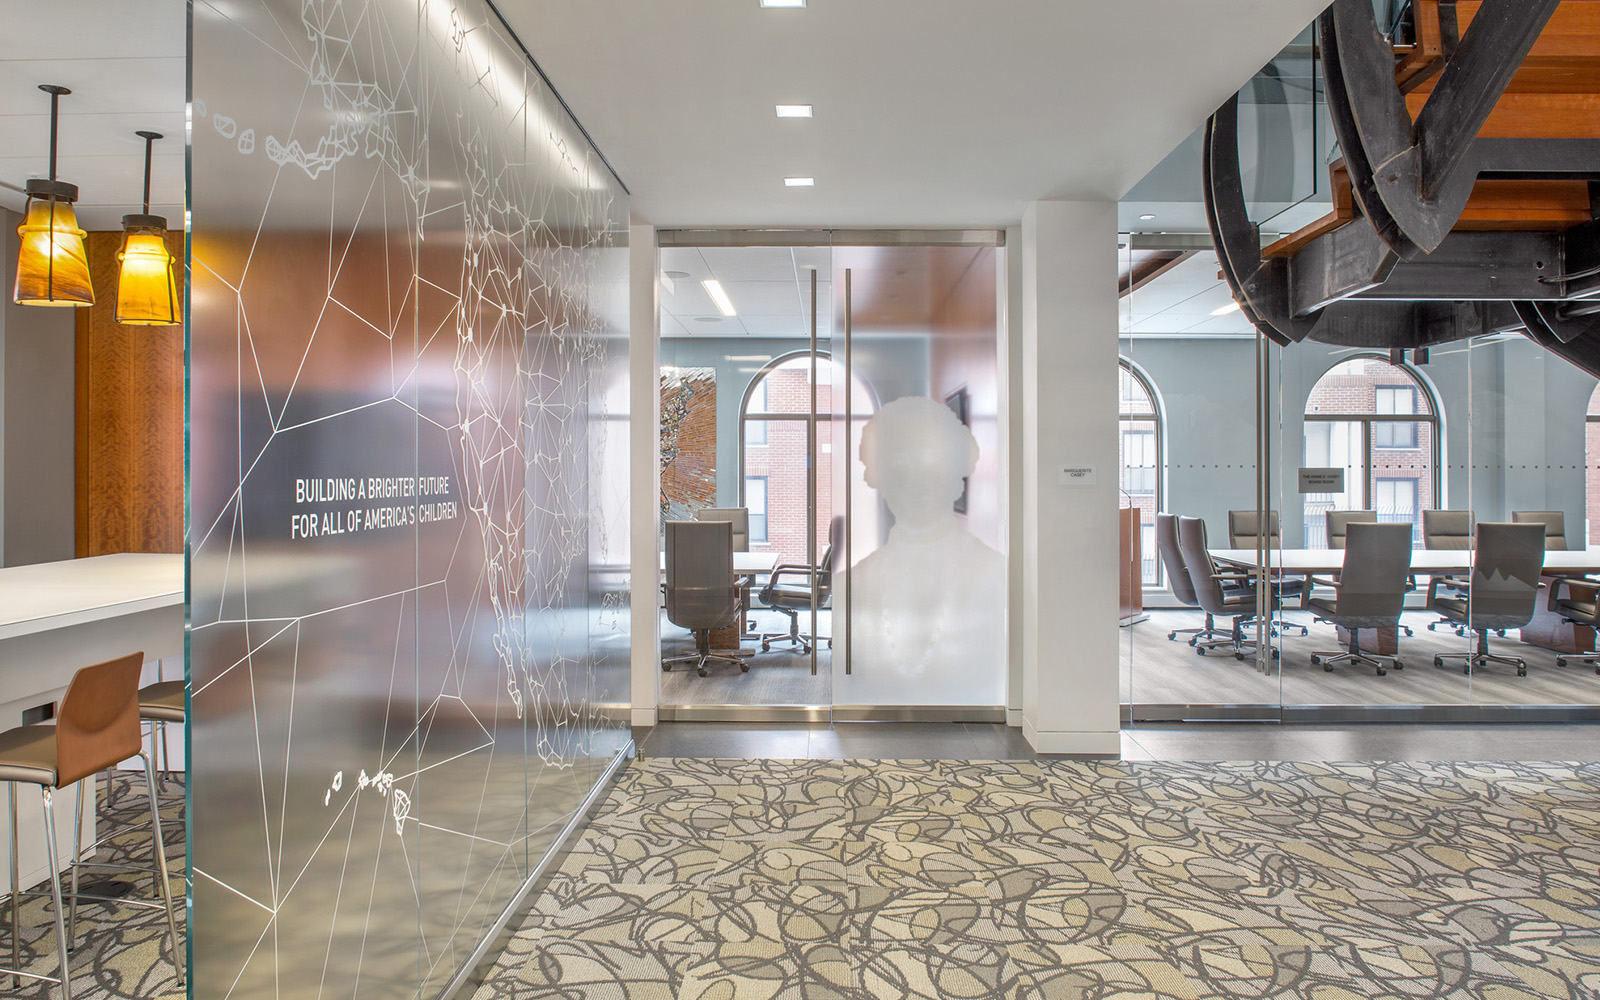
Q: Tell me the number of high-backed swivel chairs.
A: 12